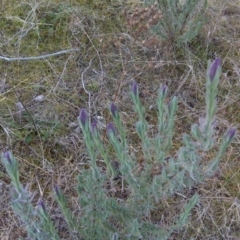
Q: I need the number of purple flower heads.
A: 11